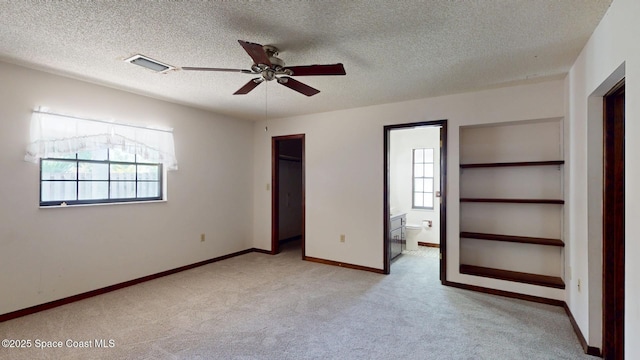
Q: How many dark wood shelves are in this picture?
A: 4